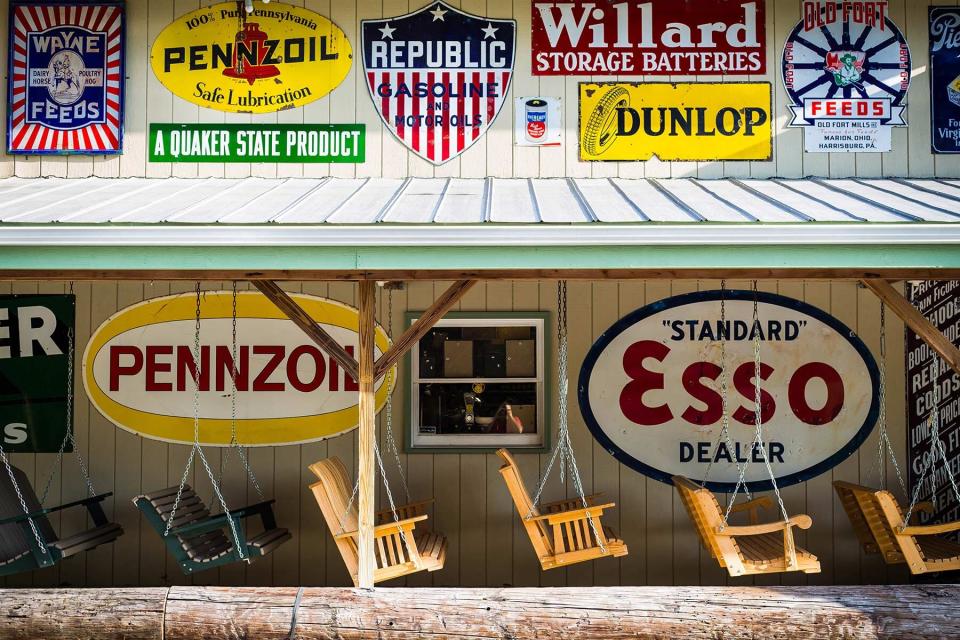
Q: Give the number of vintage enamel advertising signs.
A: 13